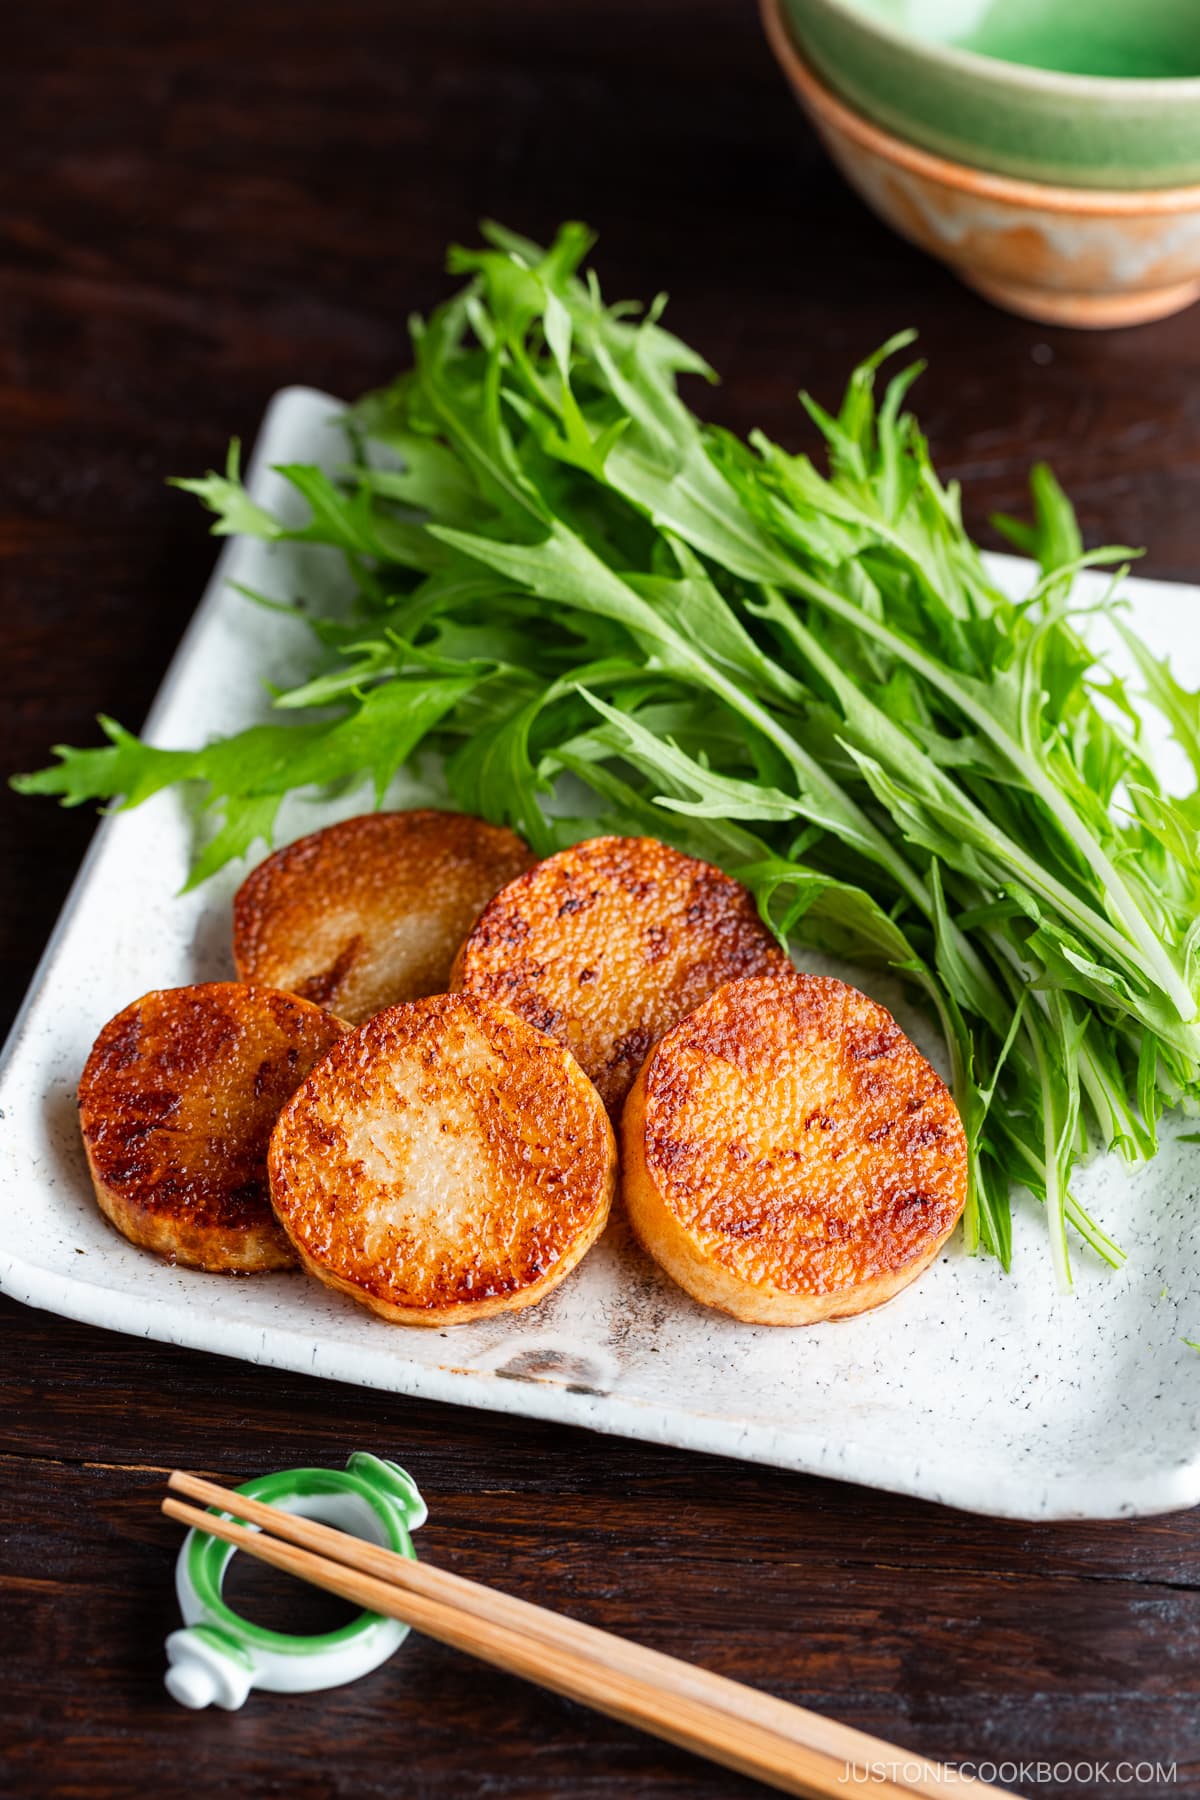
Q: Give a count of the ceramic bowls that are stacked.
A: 2